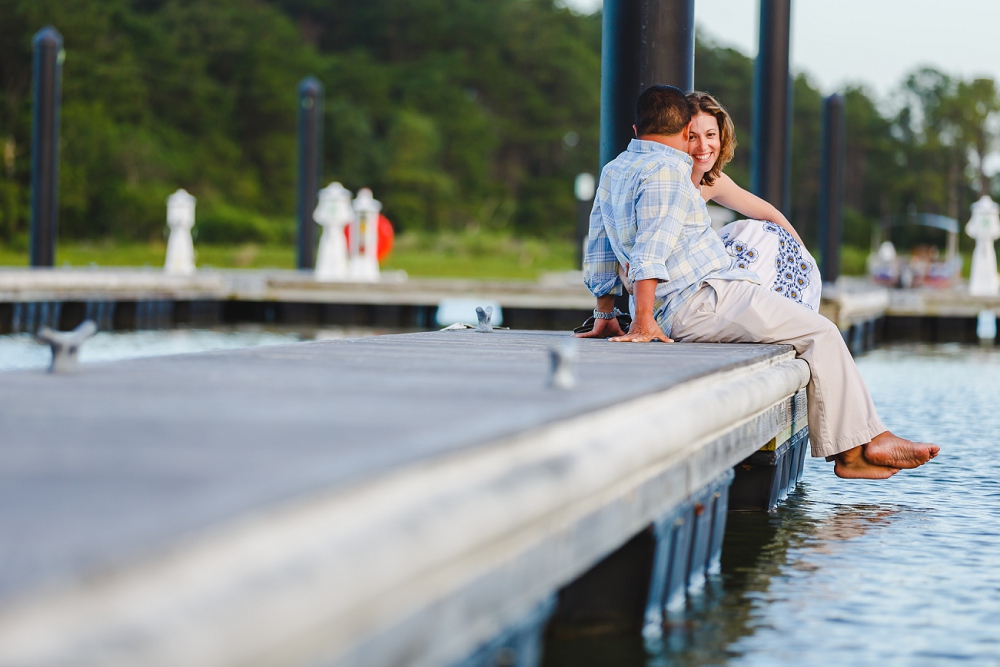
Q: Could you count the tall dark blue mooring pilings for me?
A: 5